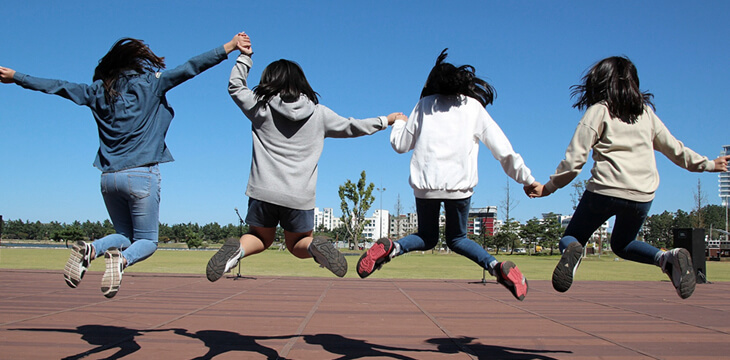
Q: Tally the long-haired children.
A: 4